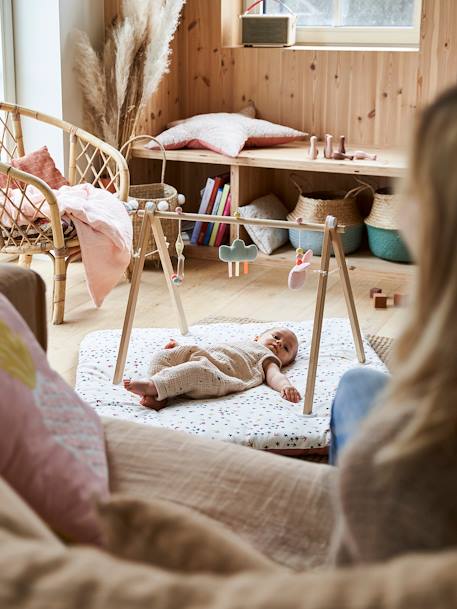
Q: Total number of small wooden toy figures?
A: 5